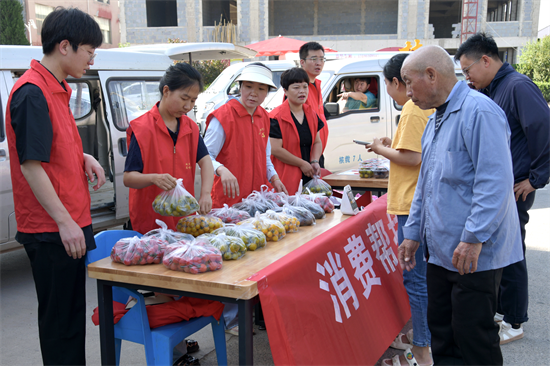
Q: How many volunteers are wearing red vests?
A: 5